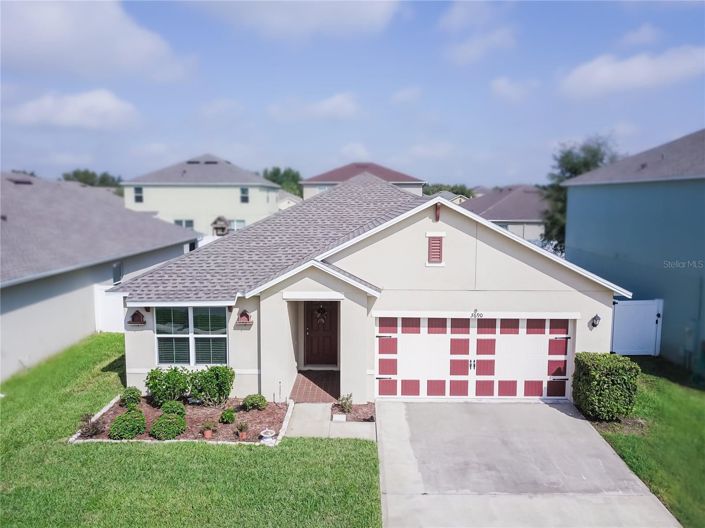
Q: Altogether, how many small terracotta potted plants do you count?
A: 2